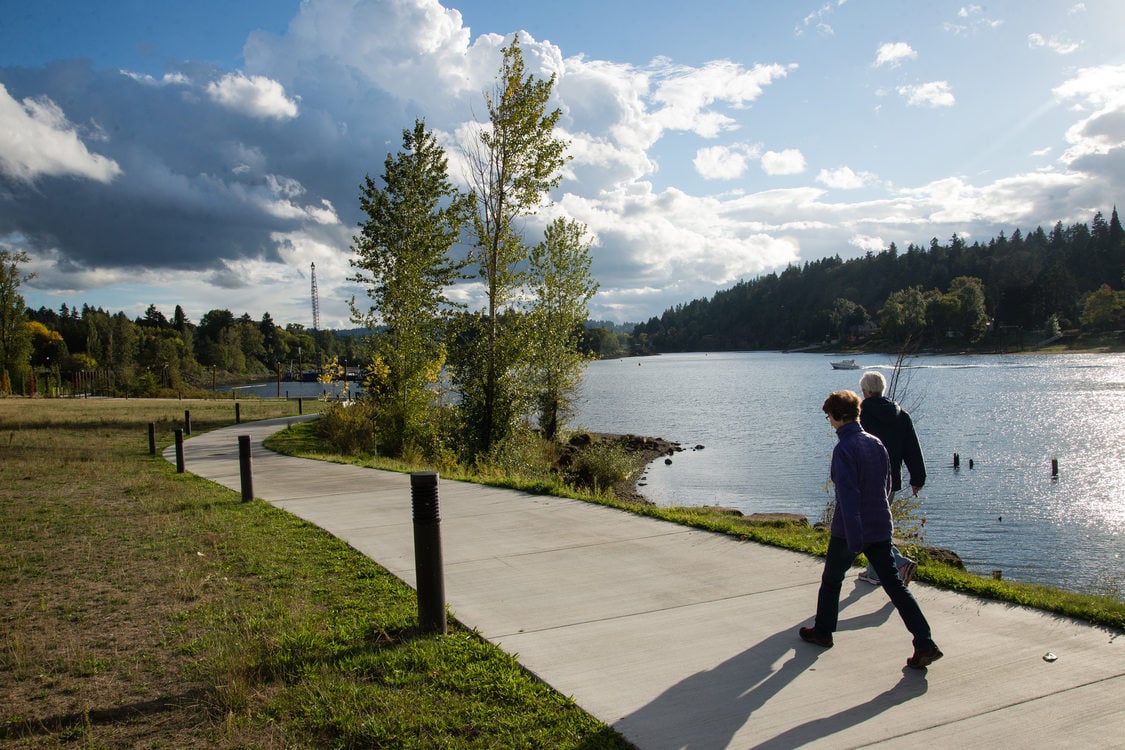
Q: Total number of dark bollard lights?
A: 7